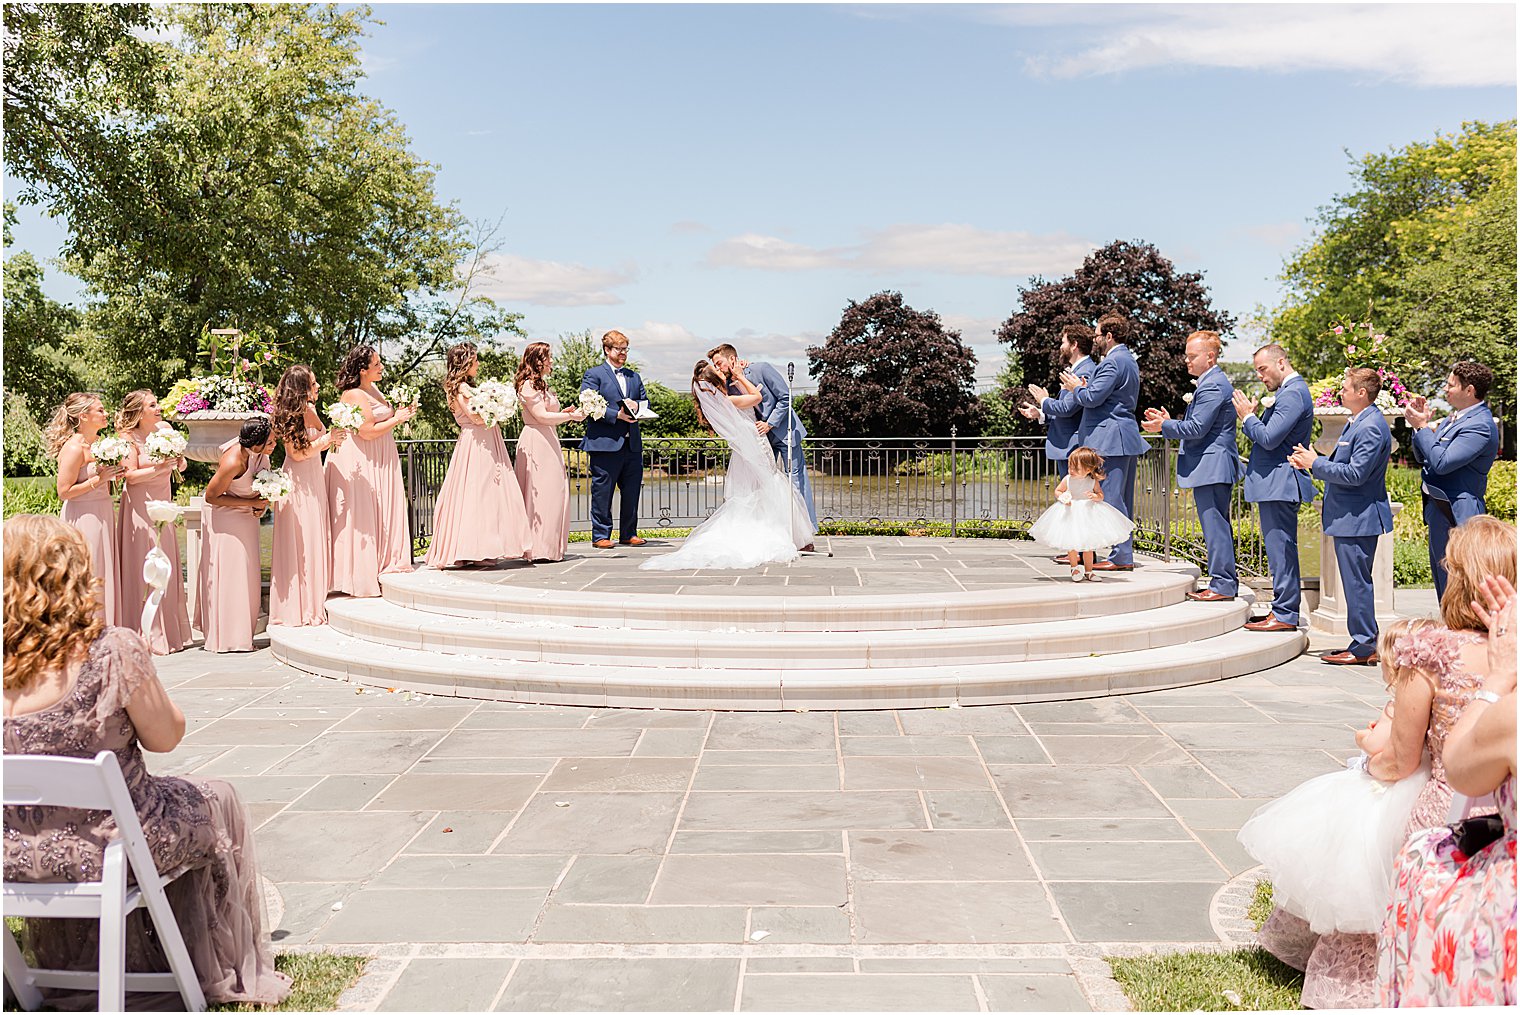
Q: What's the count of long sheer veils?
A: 1